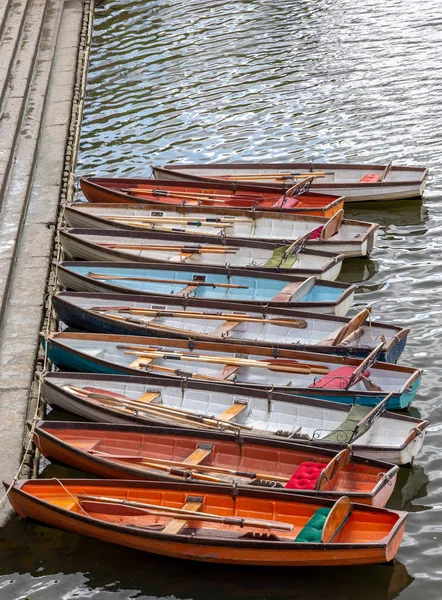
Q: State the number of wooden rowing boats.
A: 10